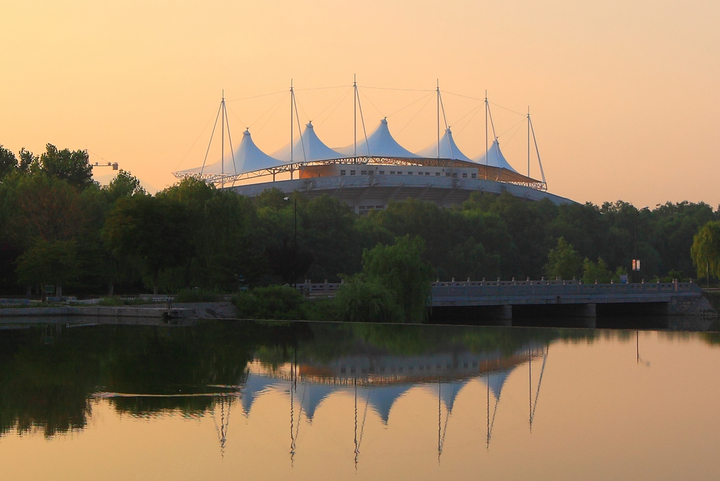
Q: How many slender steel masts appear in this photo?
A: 6